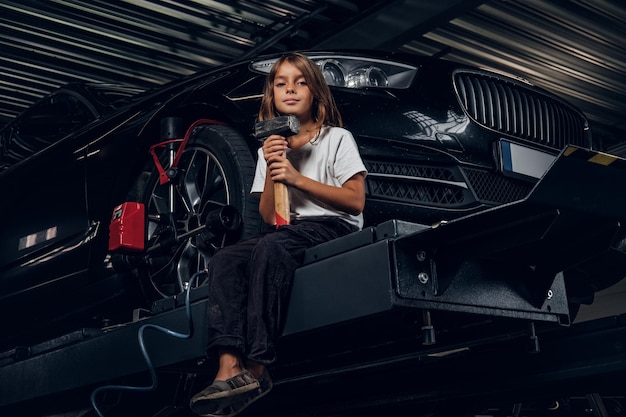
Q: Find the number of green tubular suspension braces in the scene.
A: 0